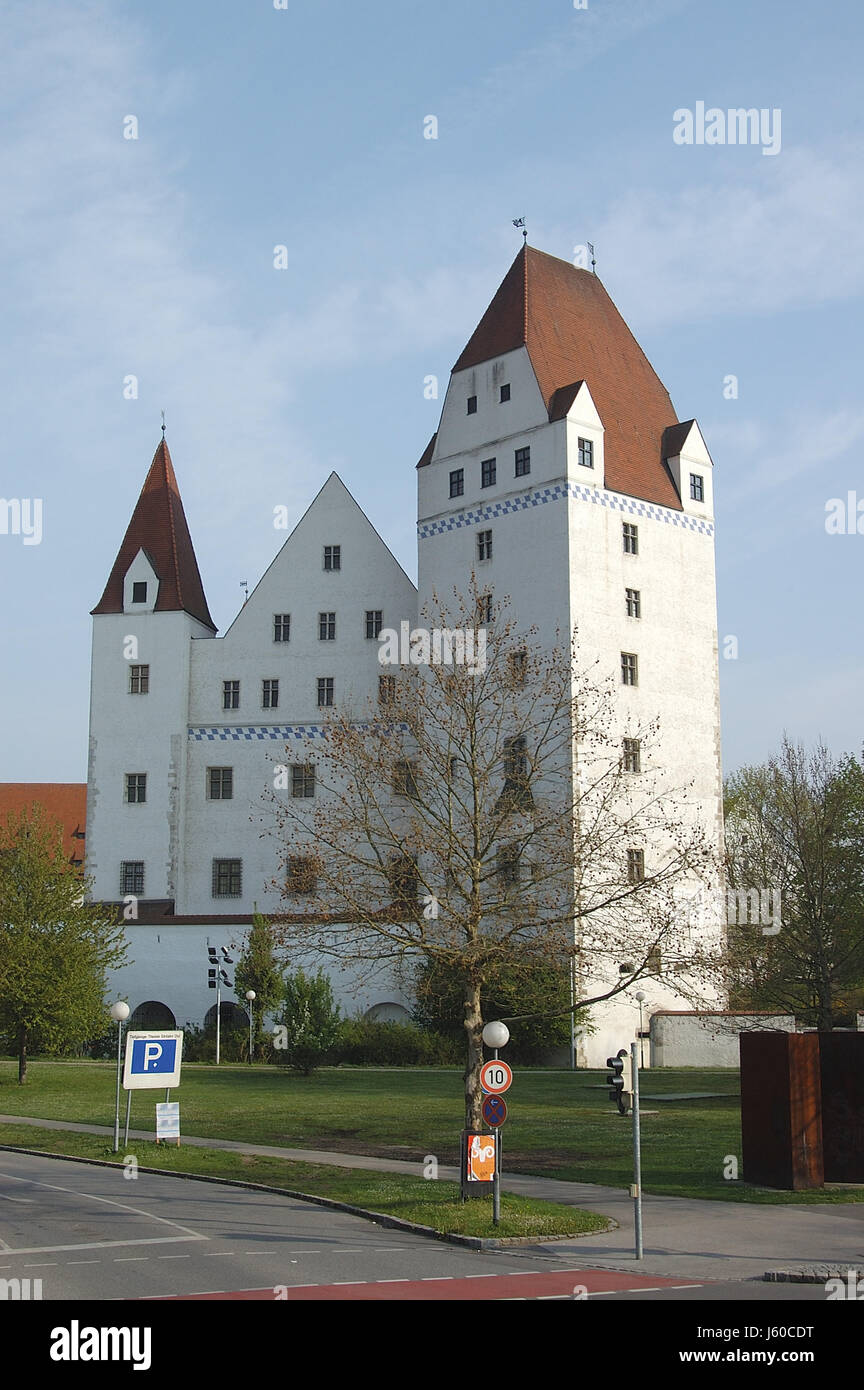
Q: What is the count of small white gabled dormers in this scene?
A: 3